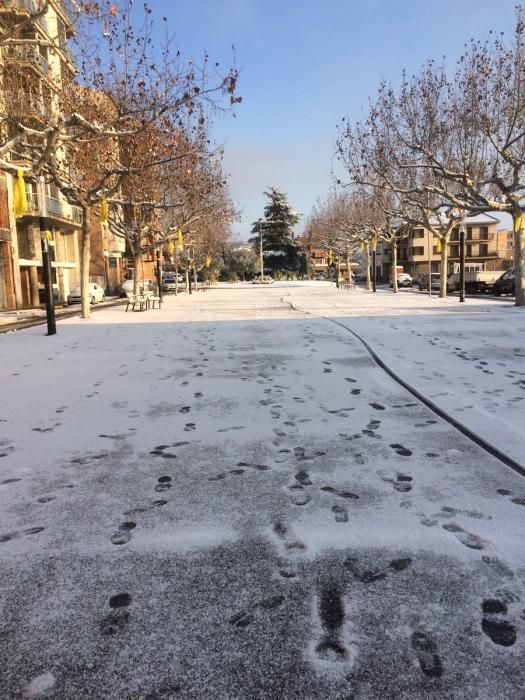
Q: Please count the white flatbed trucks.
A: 1